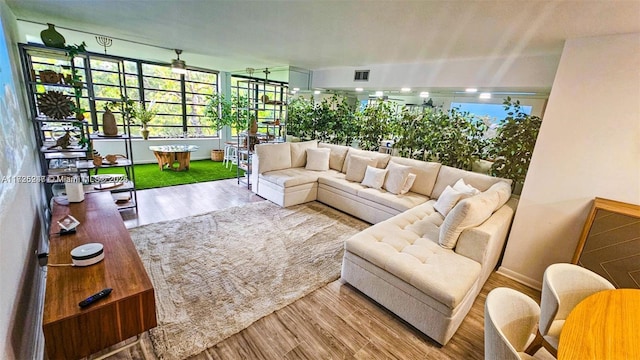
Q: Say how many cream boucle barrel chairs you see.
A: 2